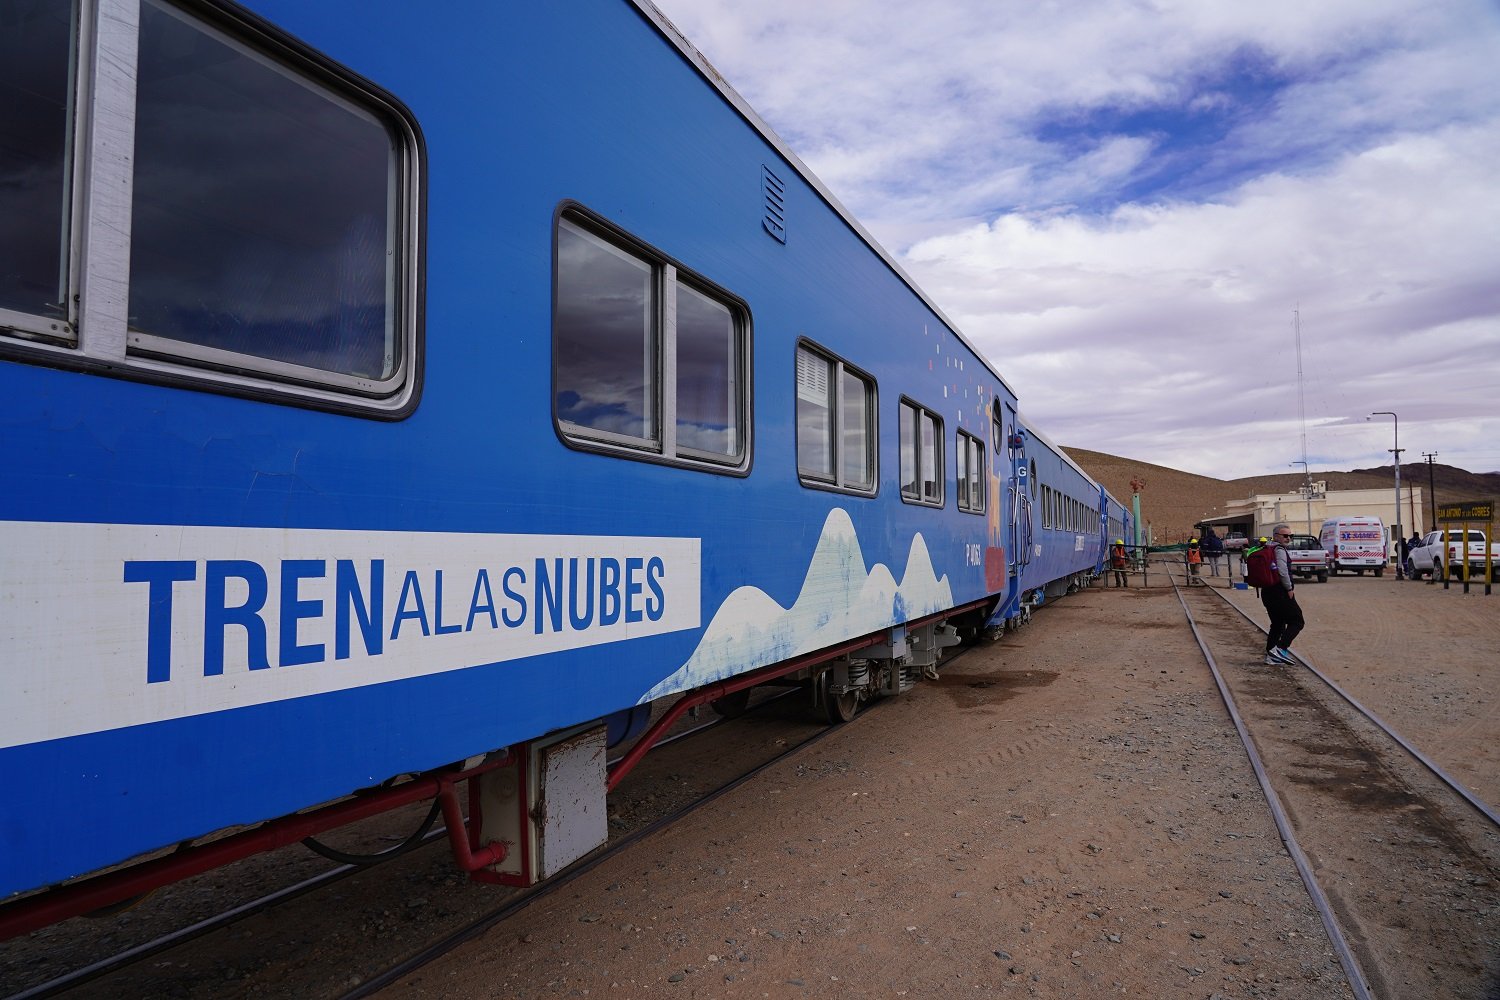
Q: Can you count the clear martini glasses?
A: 0